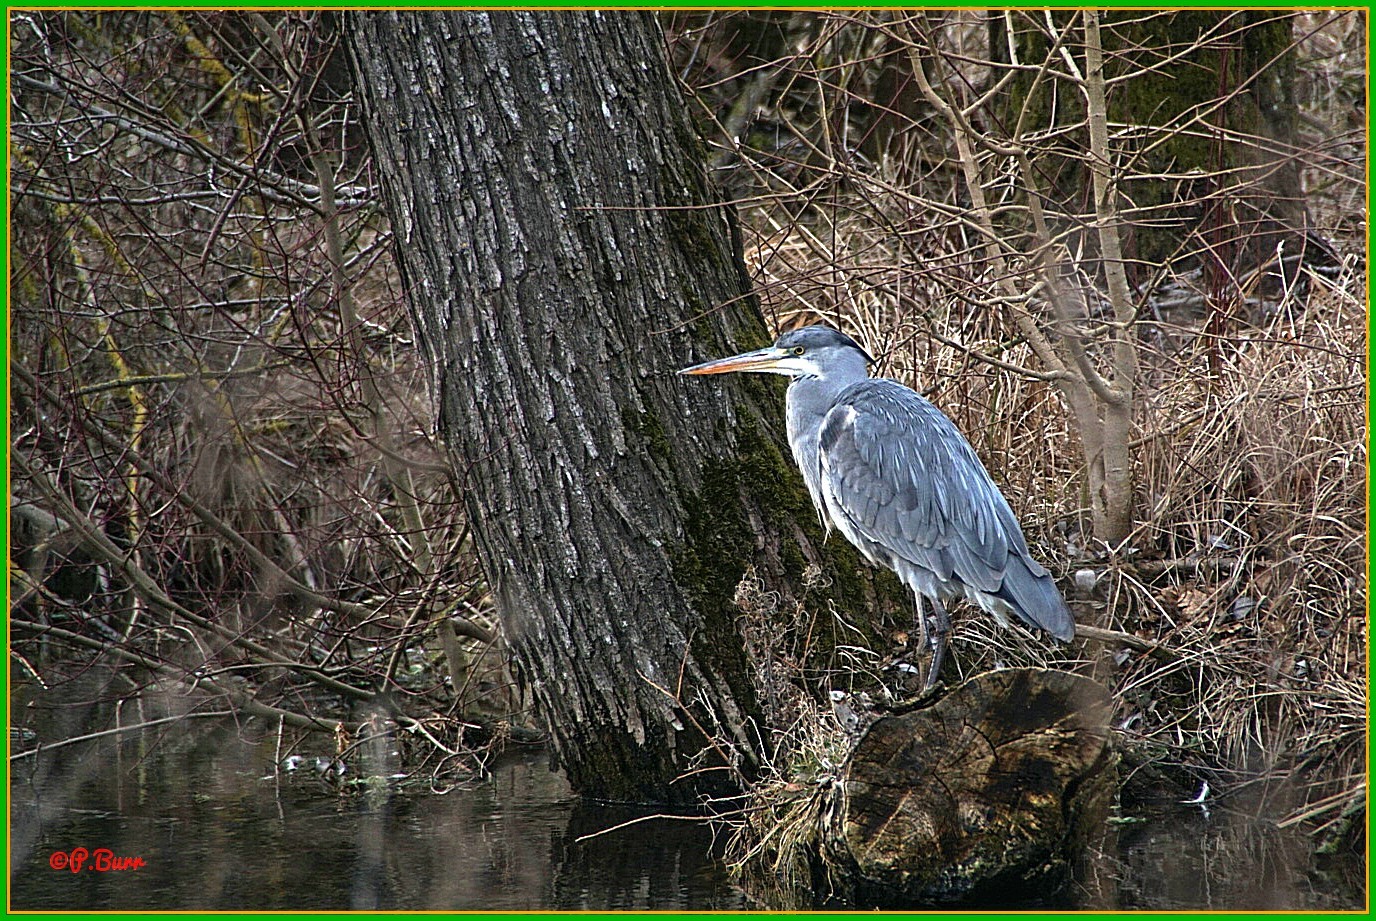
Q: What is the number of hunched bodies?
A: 1